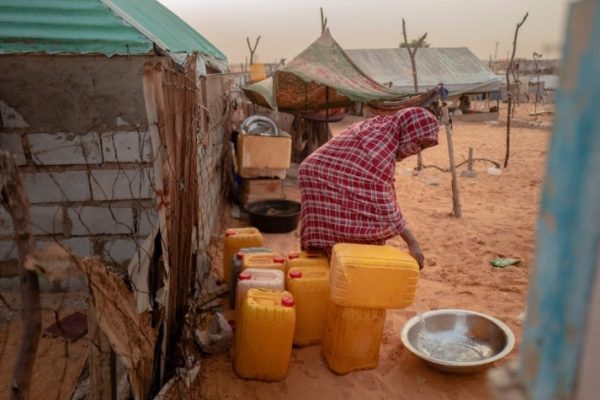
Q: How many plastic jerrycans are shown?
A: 9